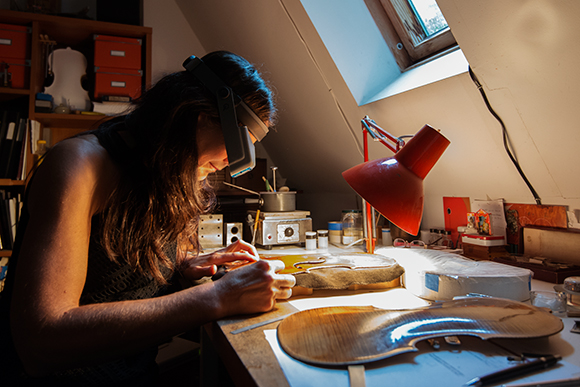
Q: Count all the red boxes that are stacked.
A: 4